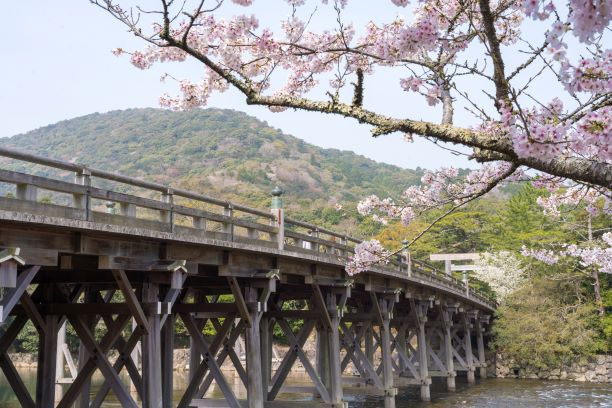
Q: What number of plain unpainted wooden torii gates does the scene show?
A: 1